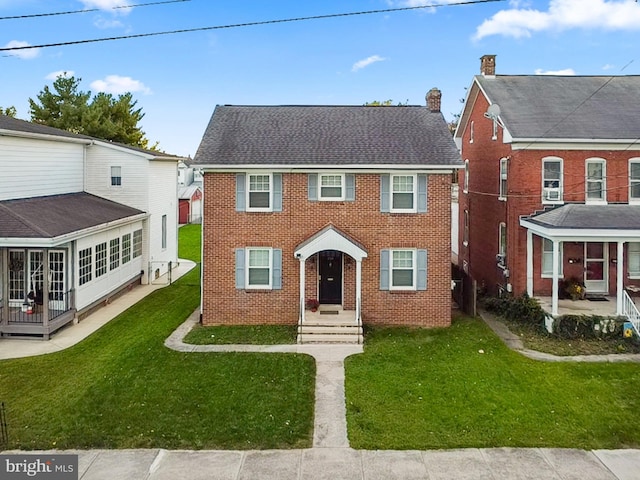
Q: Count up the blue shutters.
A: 10